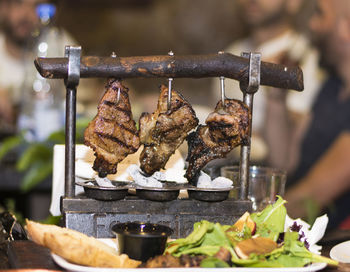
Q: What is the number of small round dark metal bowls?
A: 3